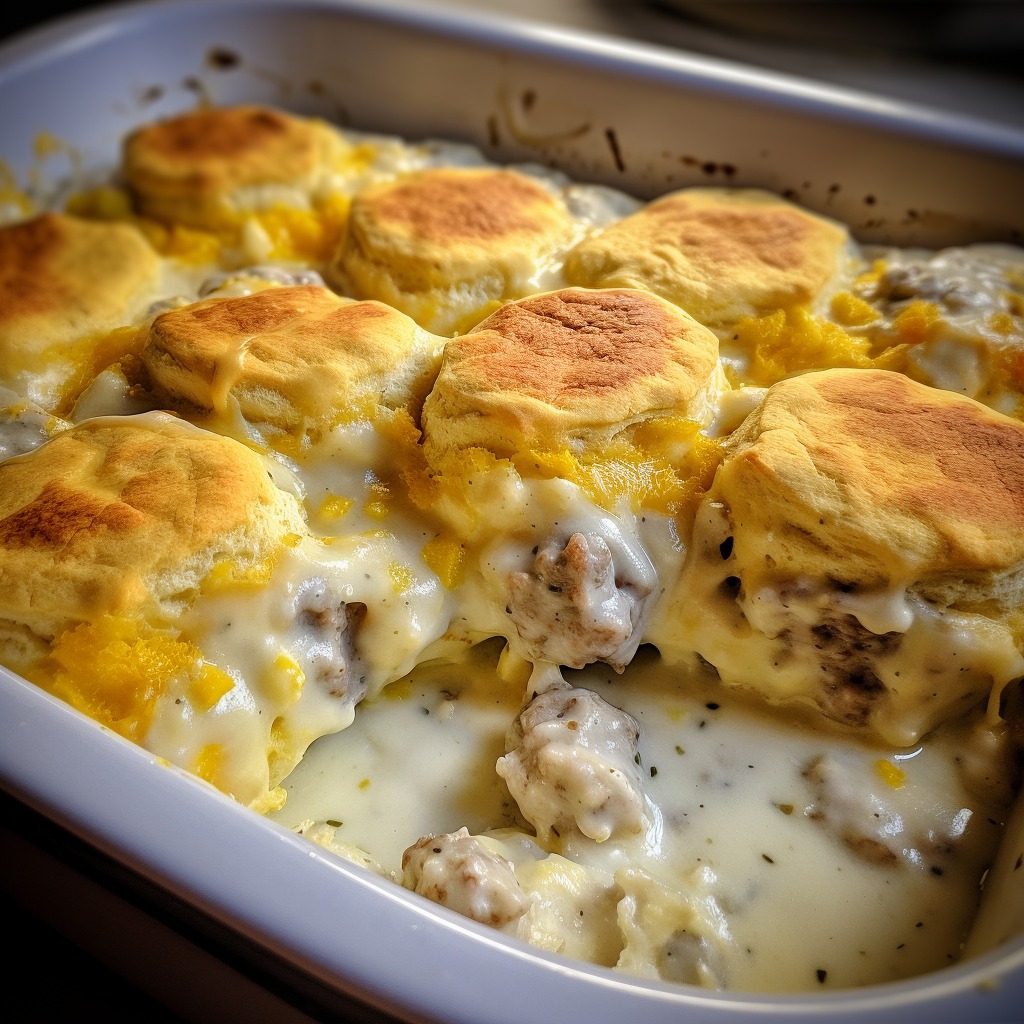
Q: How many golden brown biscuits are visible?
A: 8